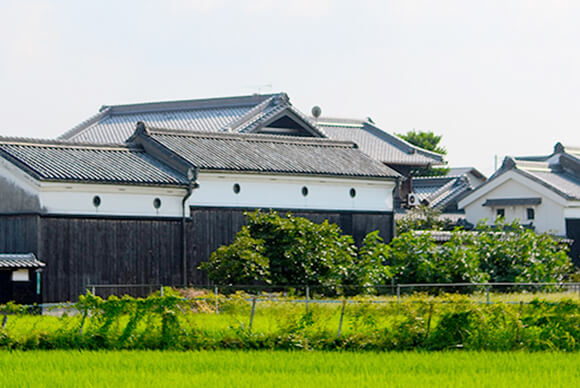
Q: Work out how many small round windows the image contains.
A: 5